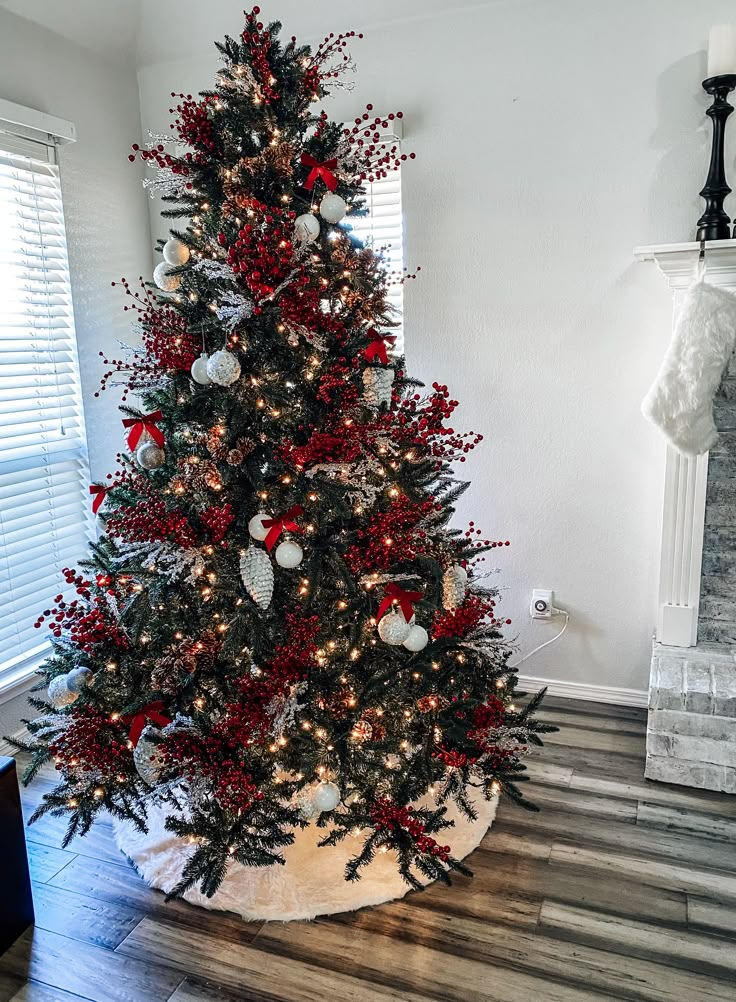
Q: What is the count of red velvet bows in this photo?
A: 7